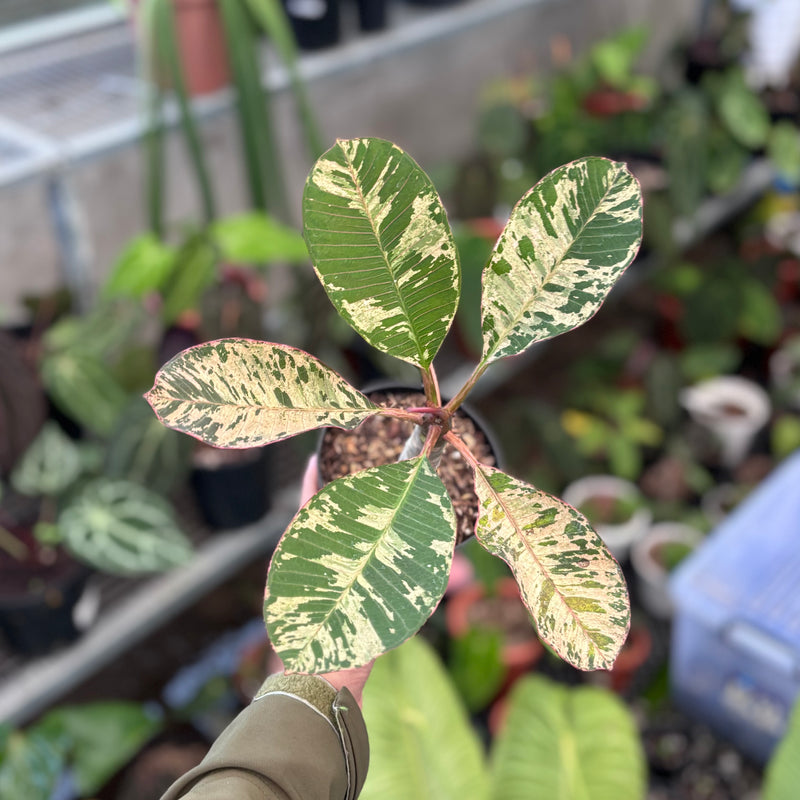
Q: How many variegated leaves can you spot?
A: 5